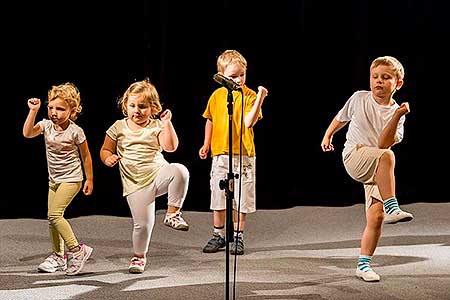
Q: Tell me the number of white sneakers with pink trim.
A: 4